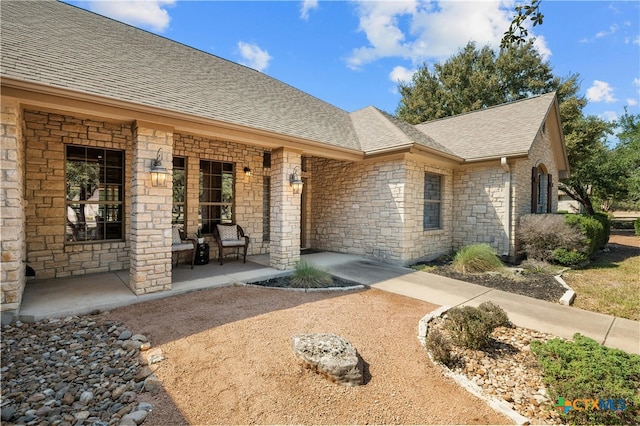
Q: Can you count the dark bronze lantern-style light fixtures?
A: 3